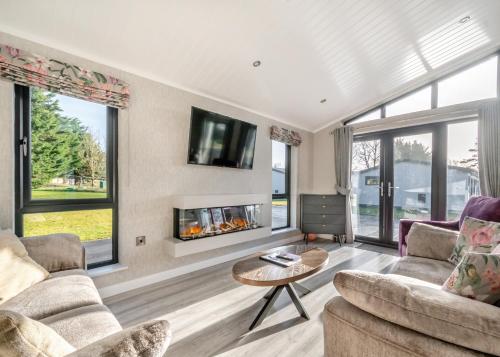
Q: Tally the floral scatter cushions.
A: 2